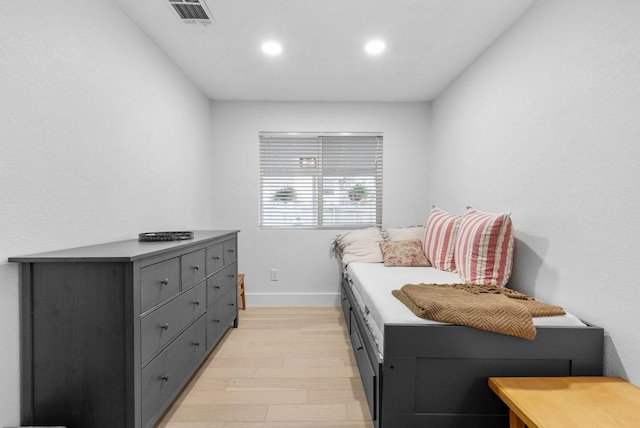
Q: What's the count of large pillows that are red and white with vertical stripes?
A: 2